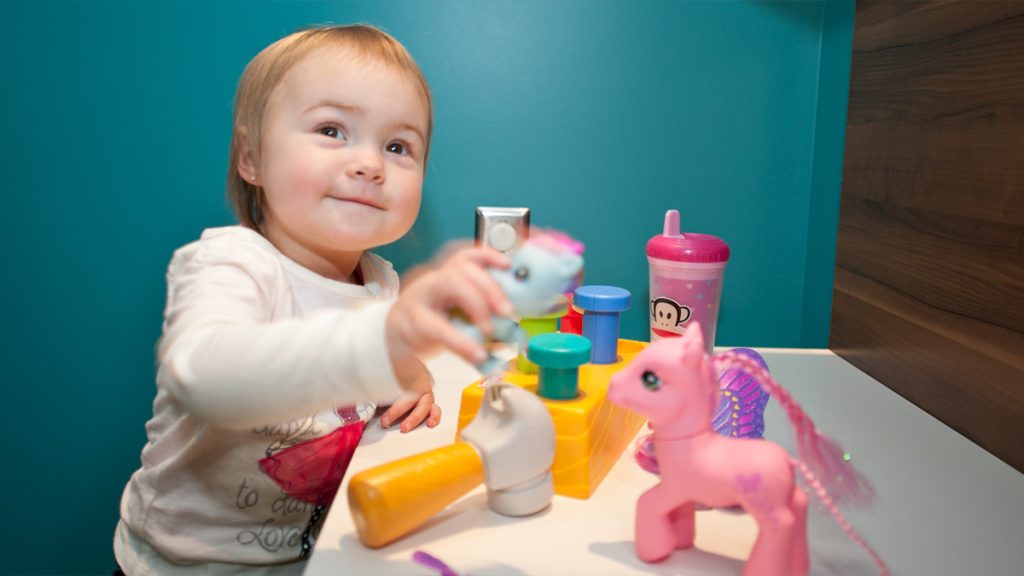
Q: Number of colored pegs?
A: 4